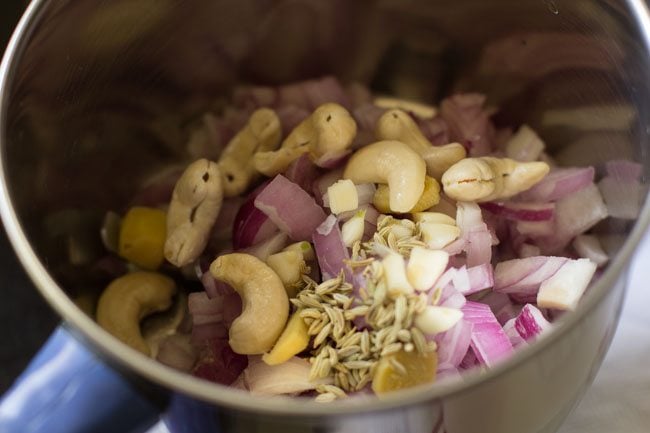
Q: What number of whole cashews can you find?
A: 8